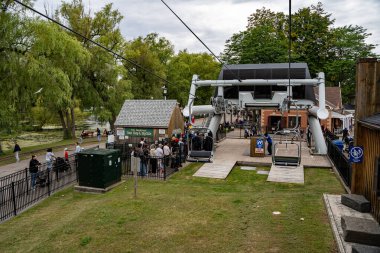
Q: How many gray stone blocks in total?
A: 3